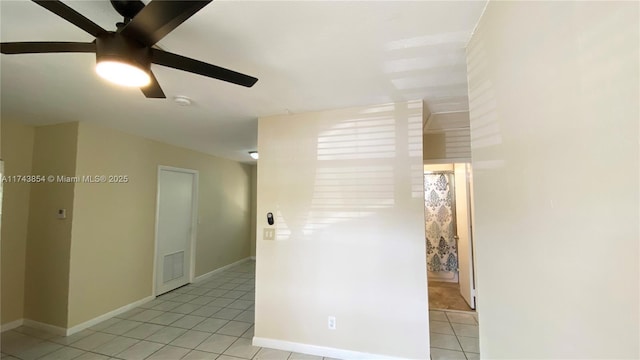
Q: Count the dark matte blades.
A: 5